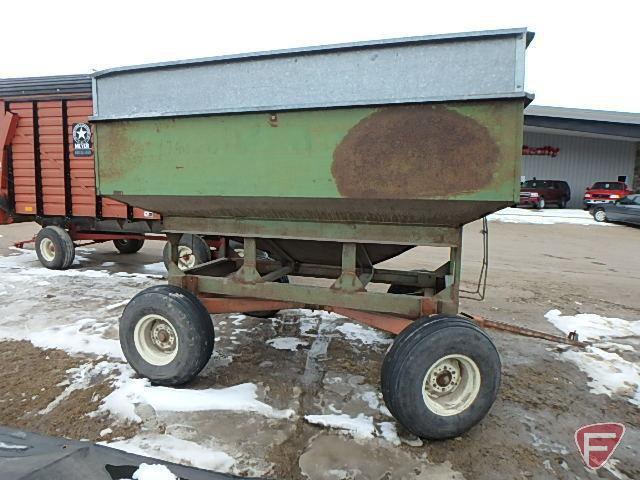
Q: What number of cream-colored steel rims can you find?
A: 4